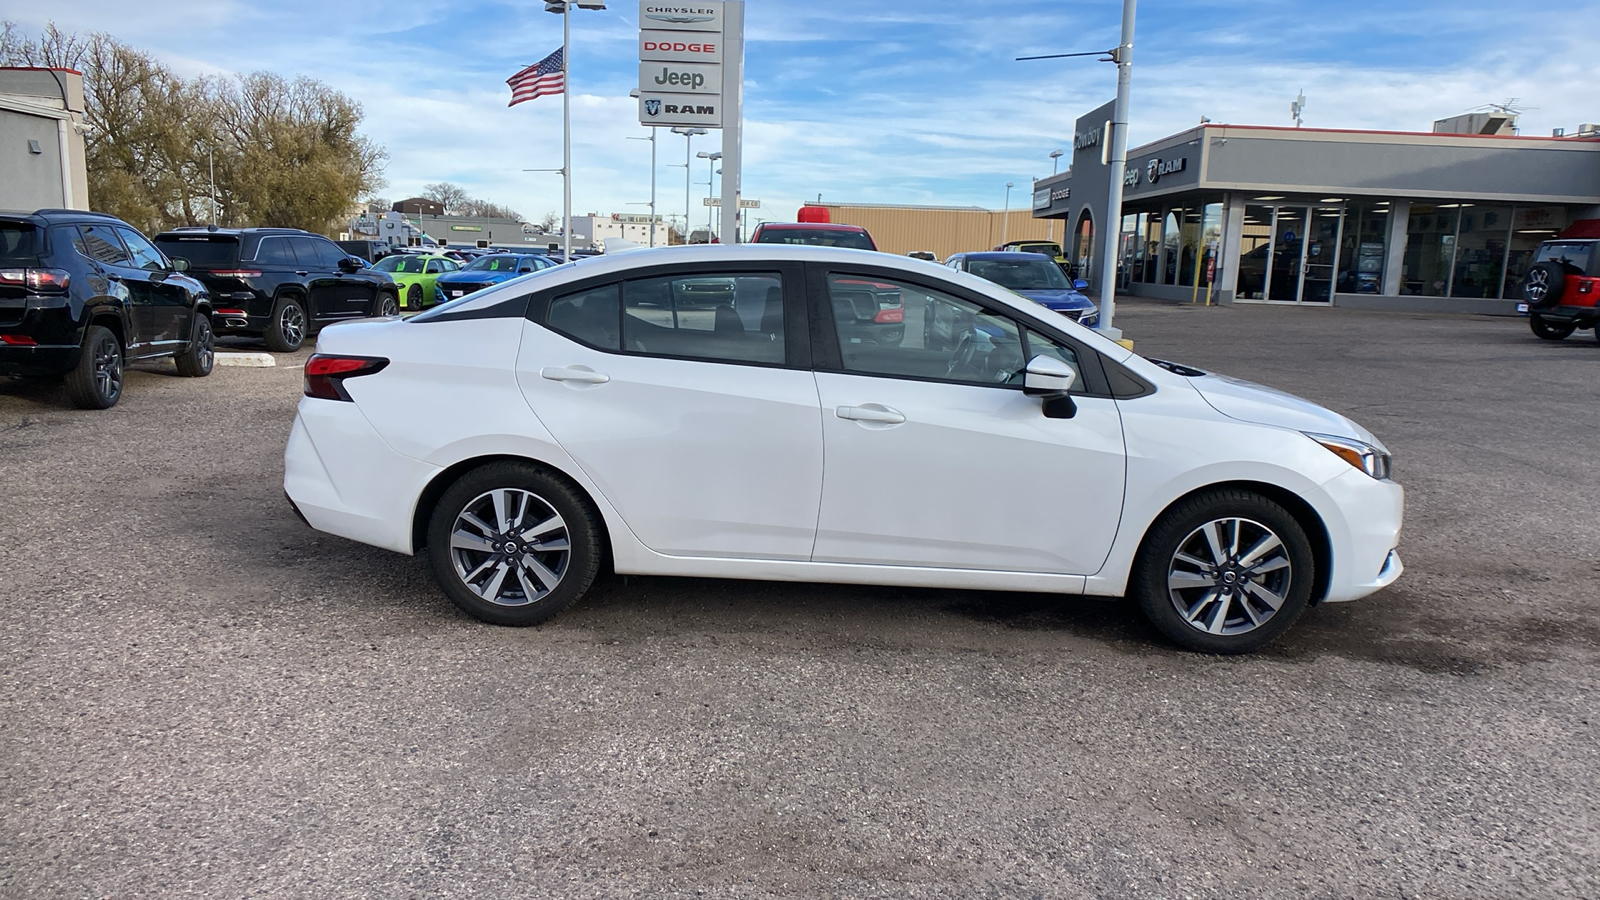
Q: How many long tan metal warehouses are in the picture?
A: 1